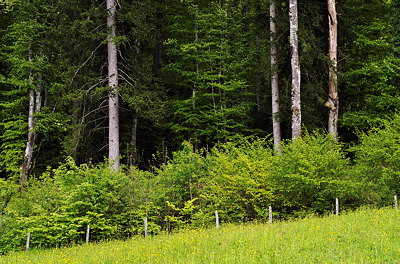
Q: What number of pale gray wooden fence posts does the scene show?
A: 7